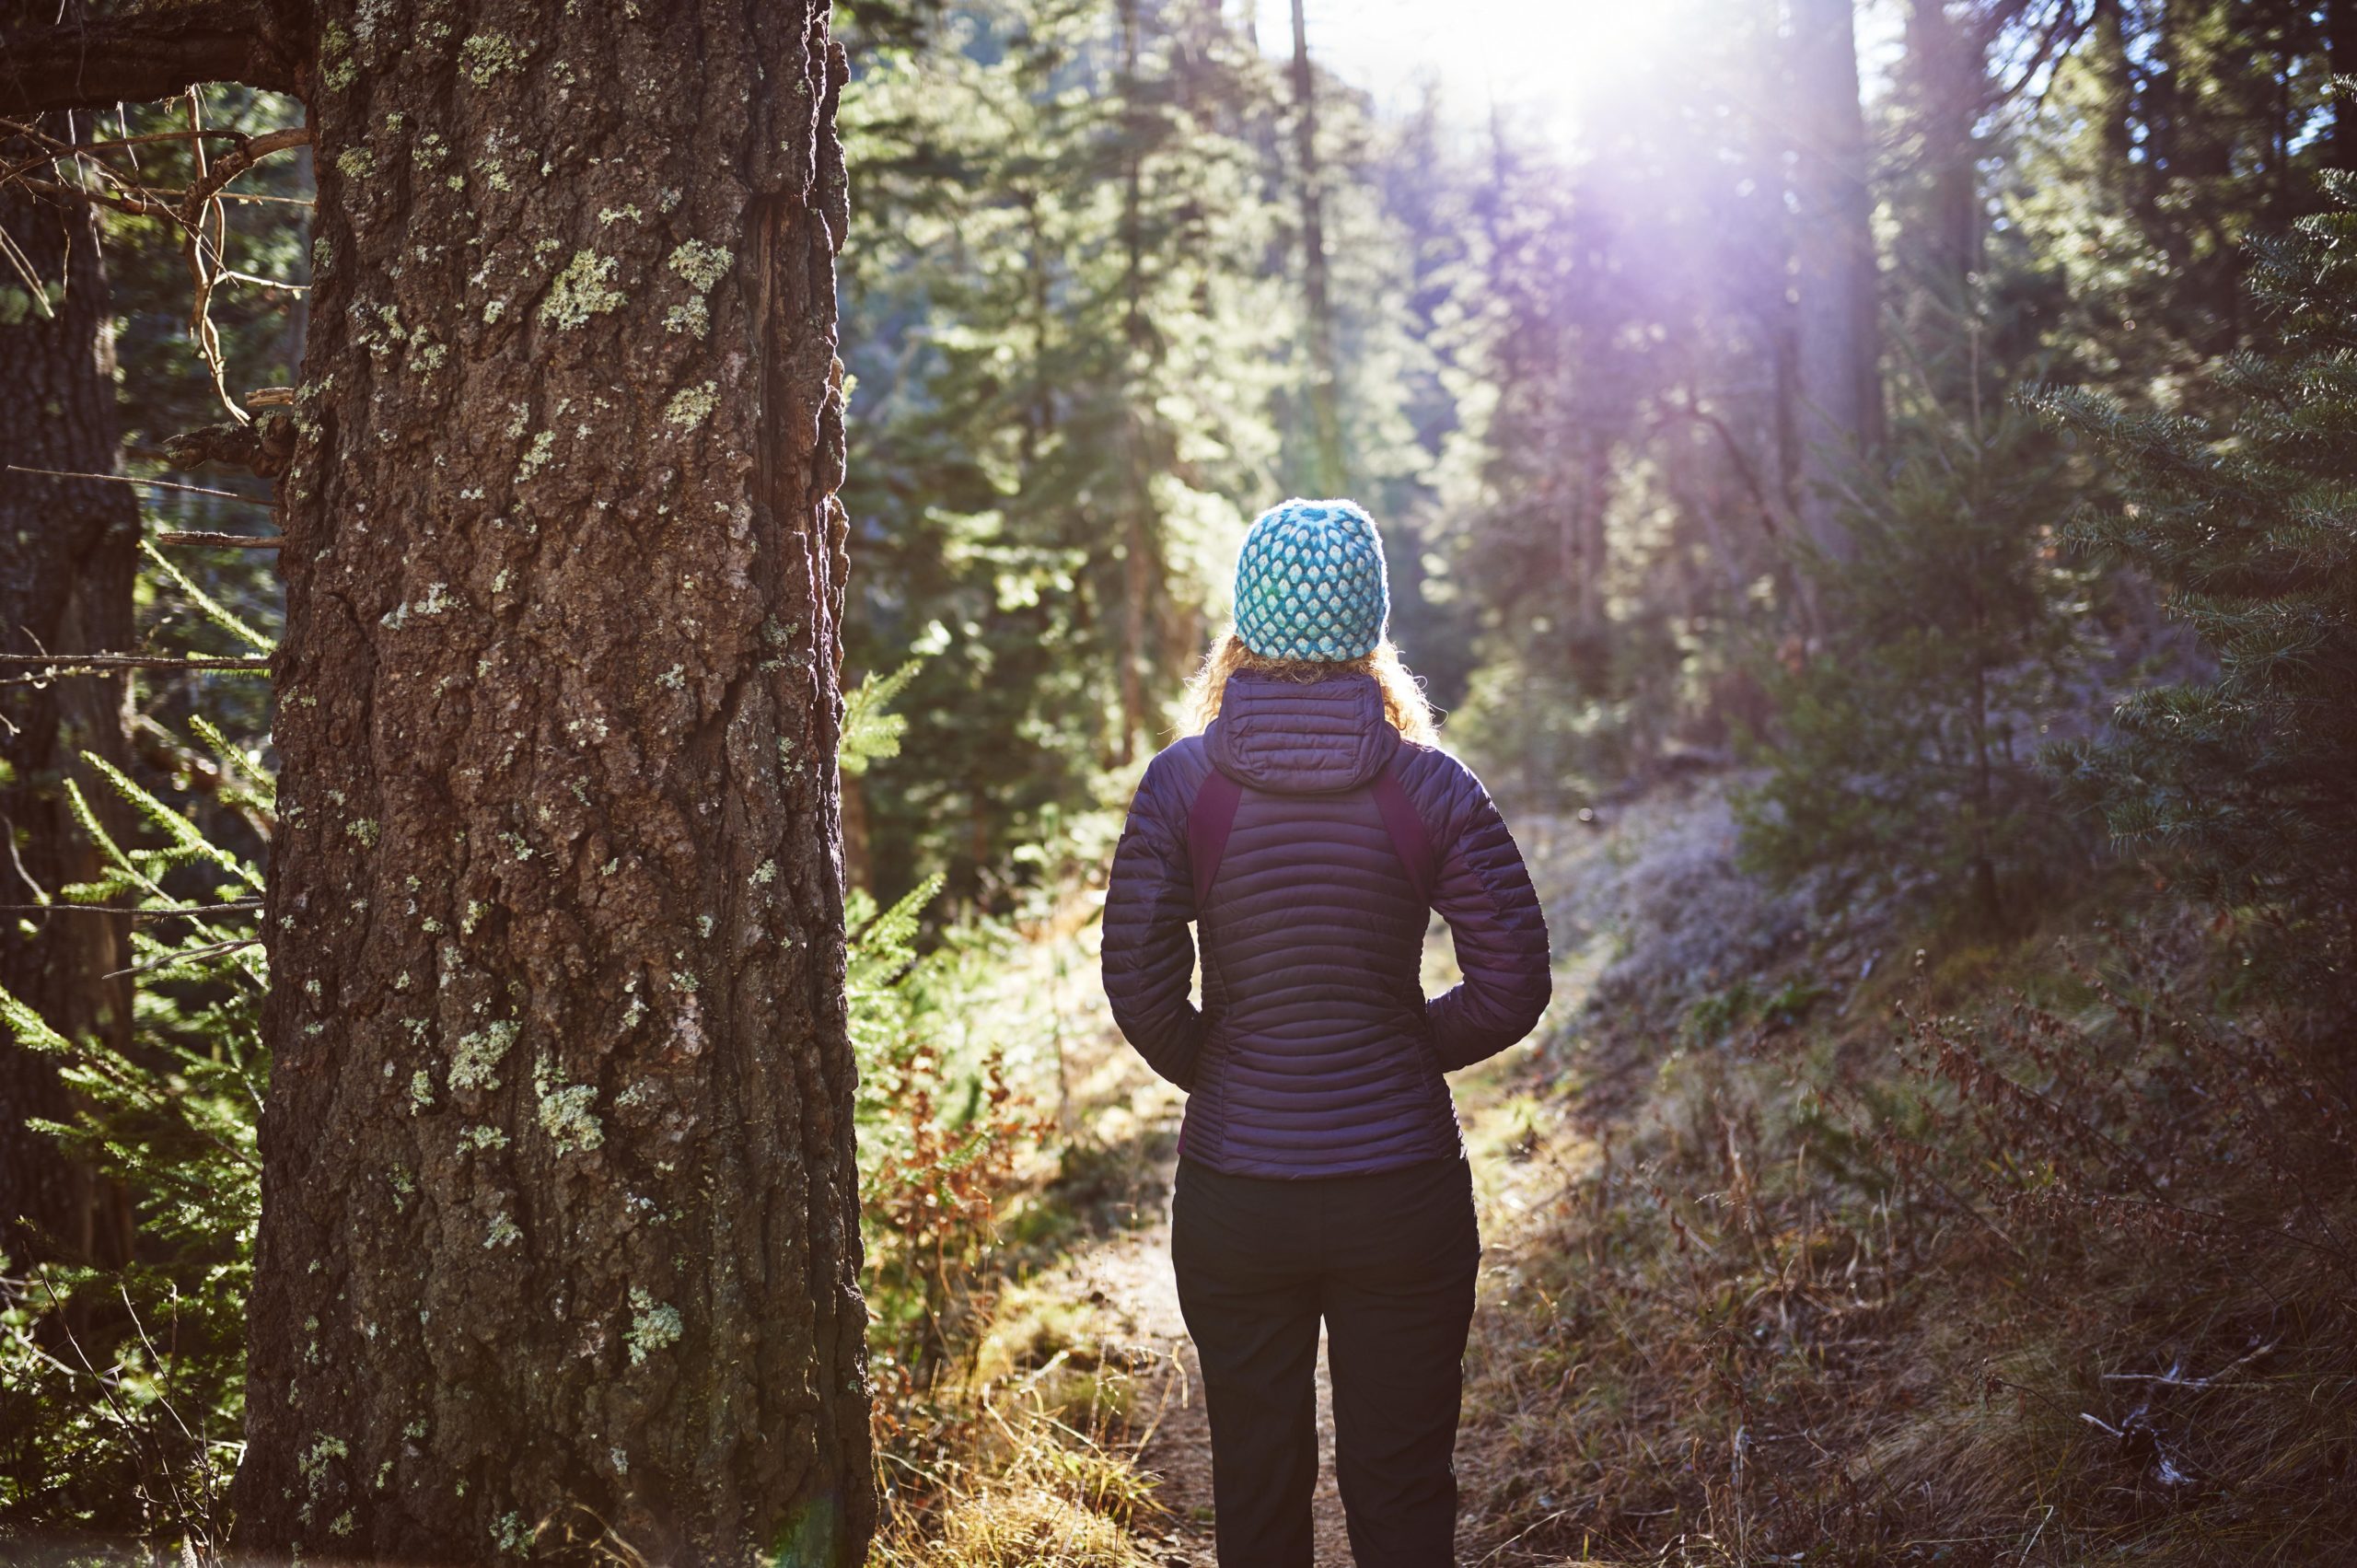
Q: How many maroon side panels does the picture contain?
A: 2